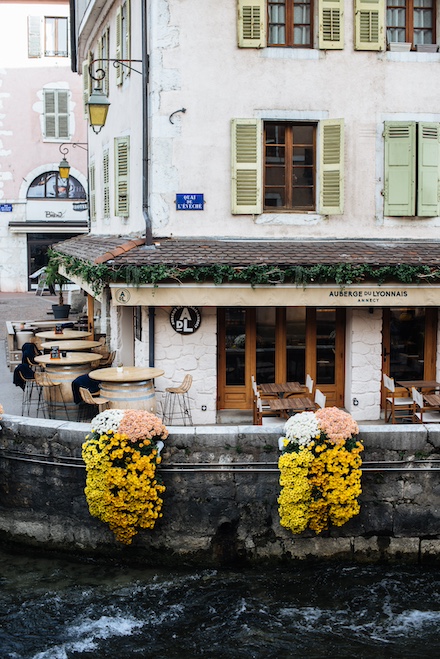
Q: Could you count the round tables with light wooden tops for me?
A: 4